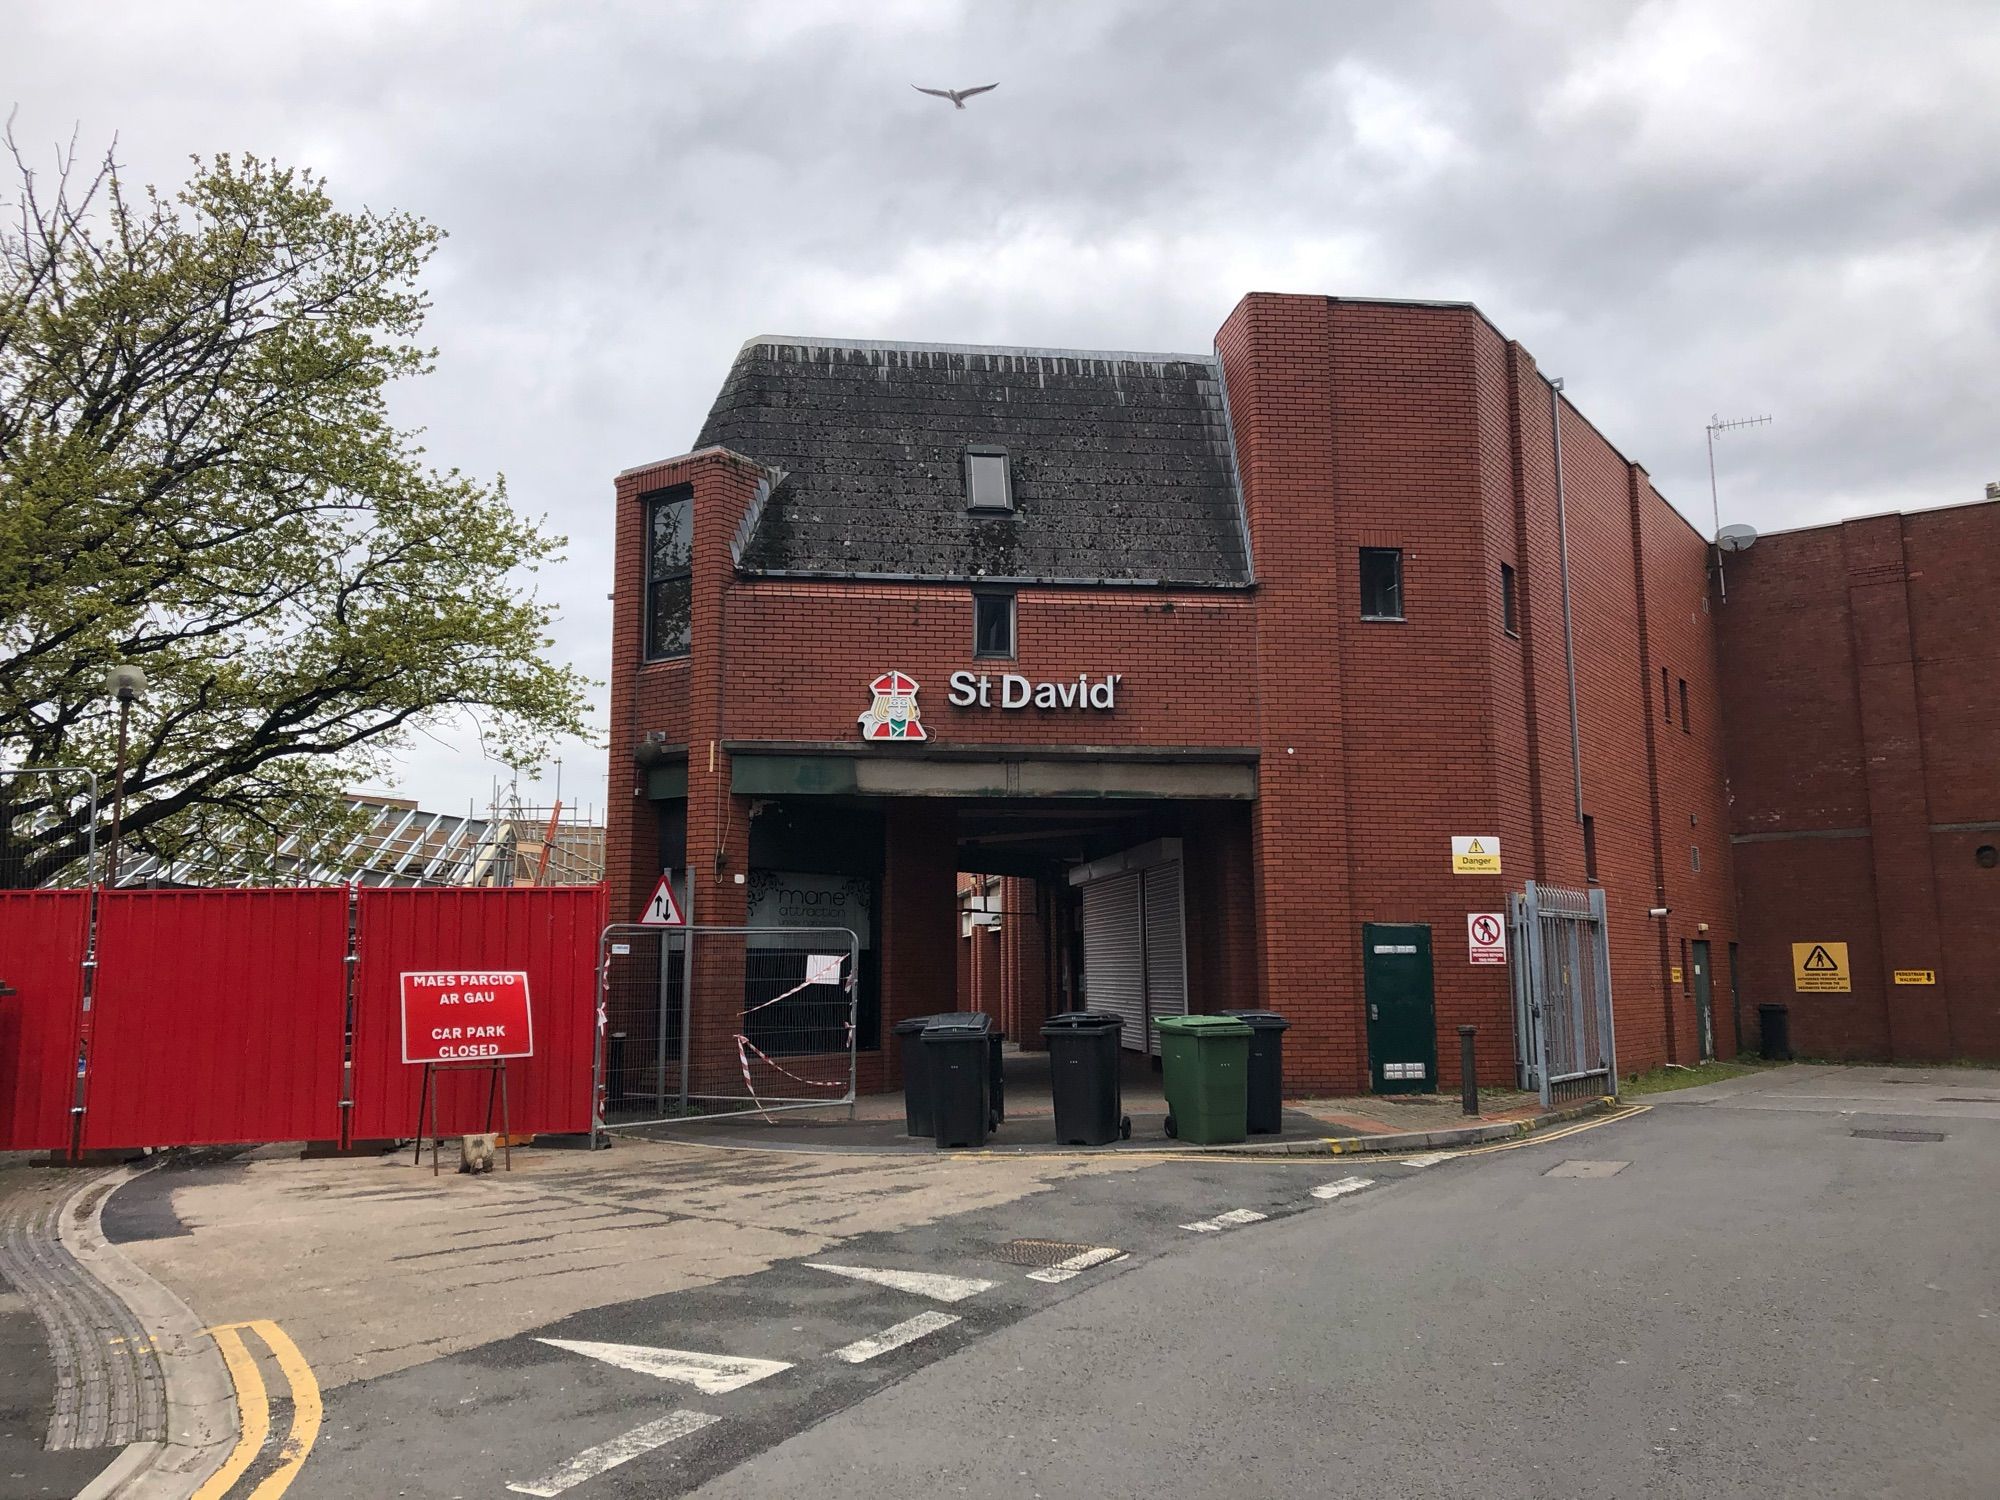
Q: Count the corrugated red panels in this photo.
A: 3